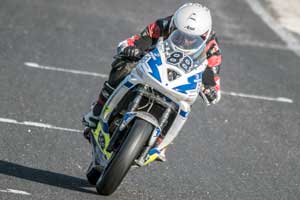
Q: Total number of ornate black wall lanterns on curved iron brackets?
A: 0